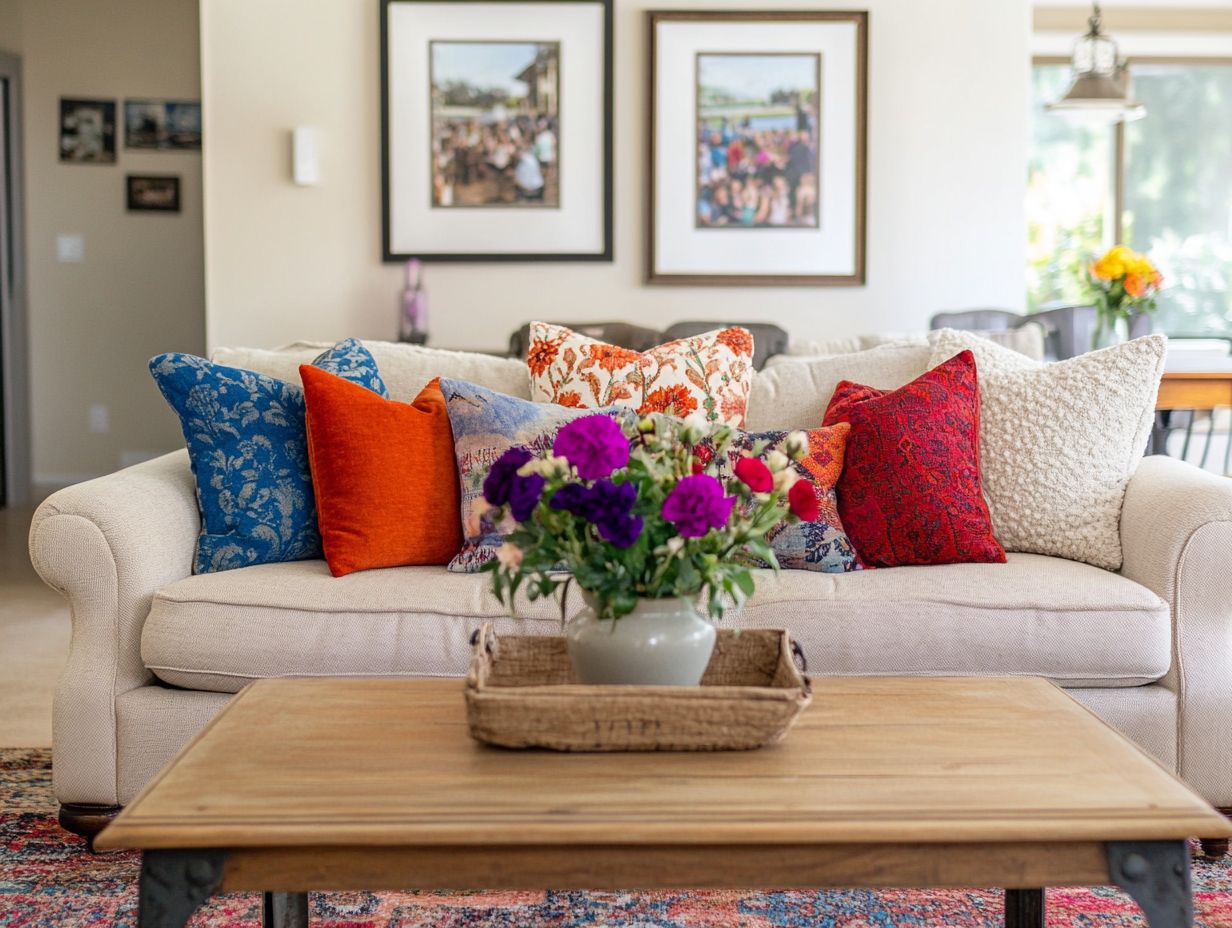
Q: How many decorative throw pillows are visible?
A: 7